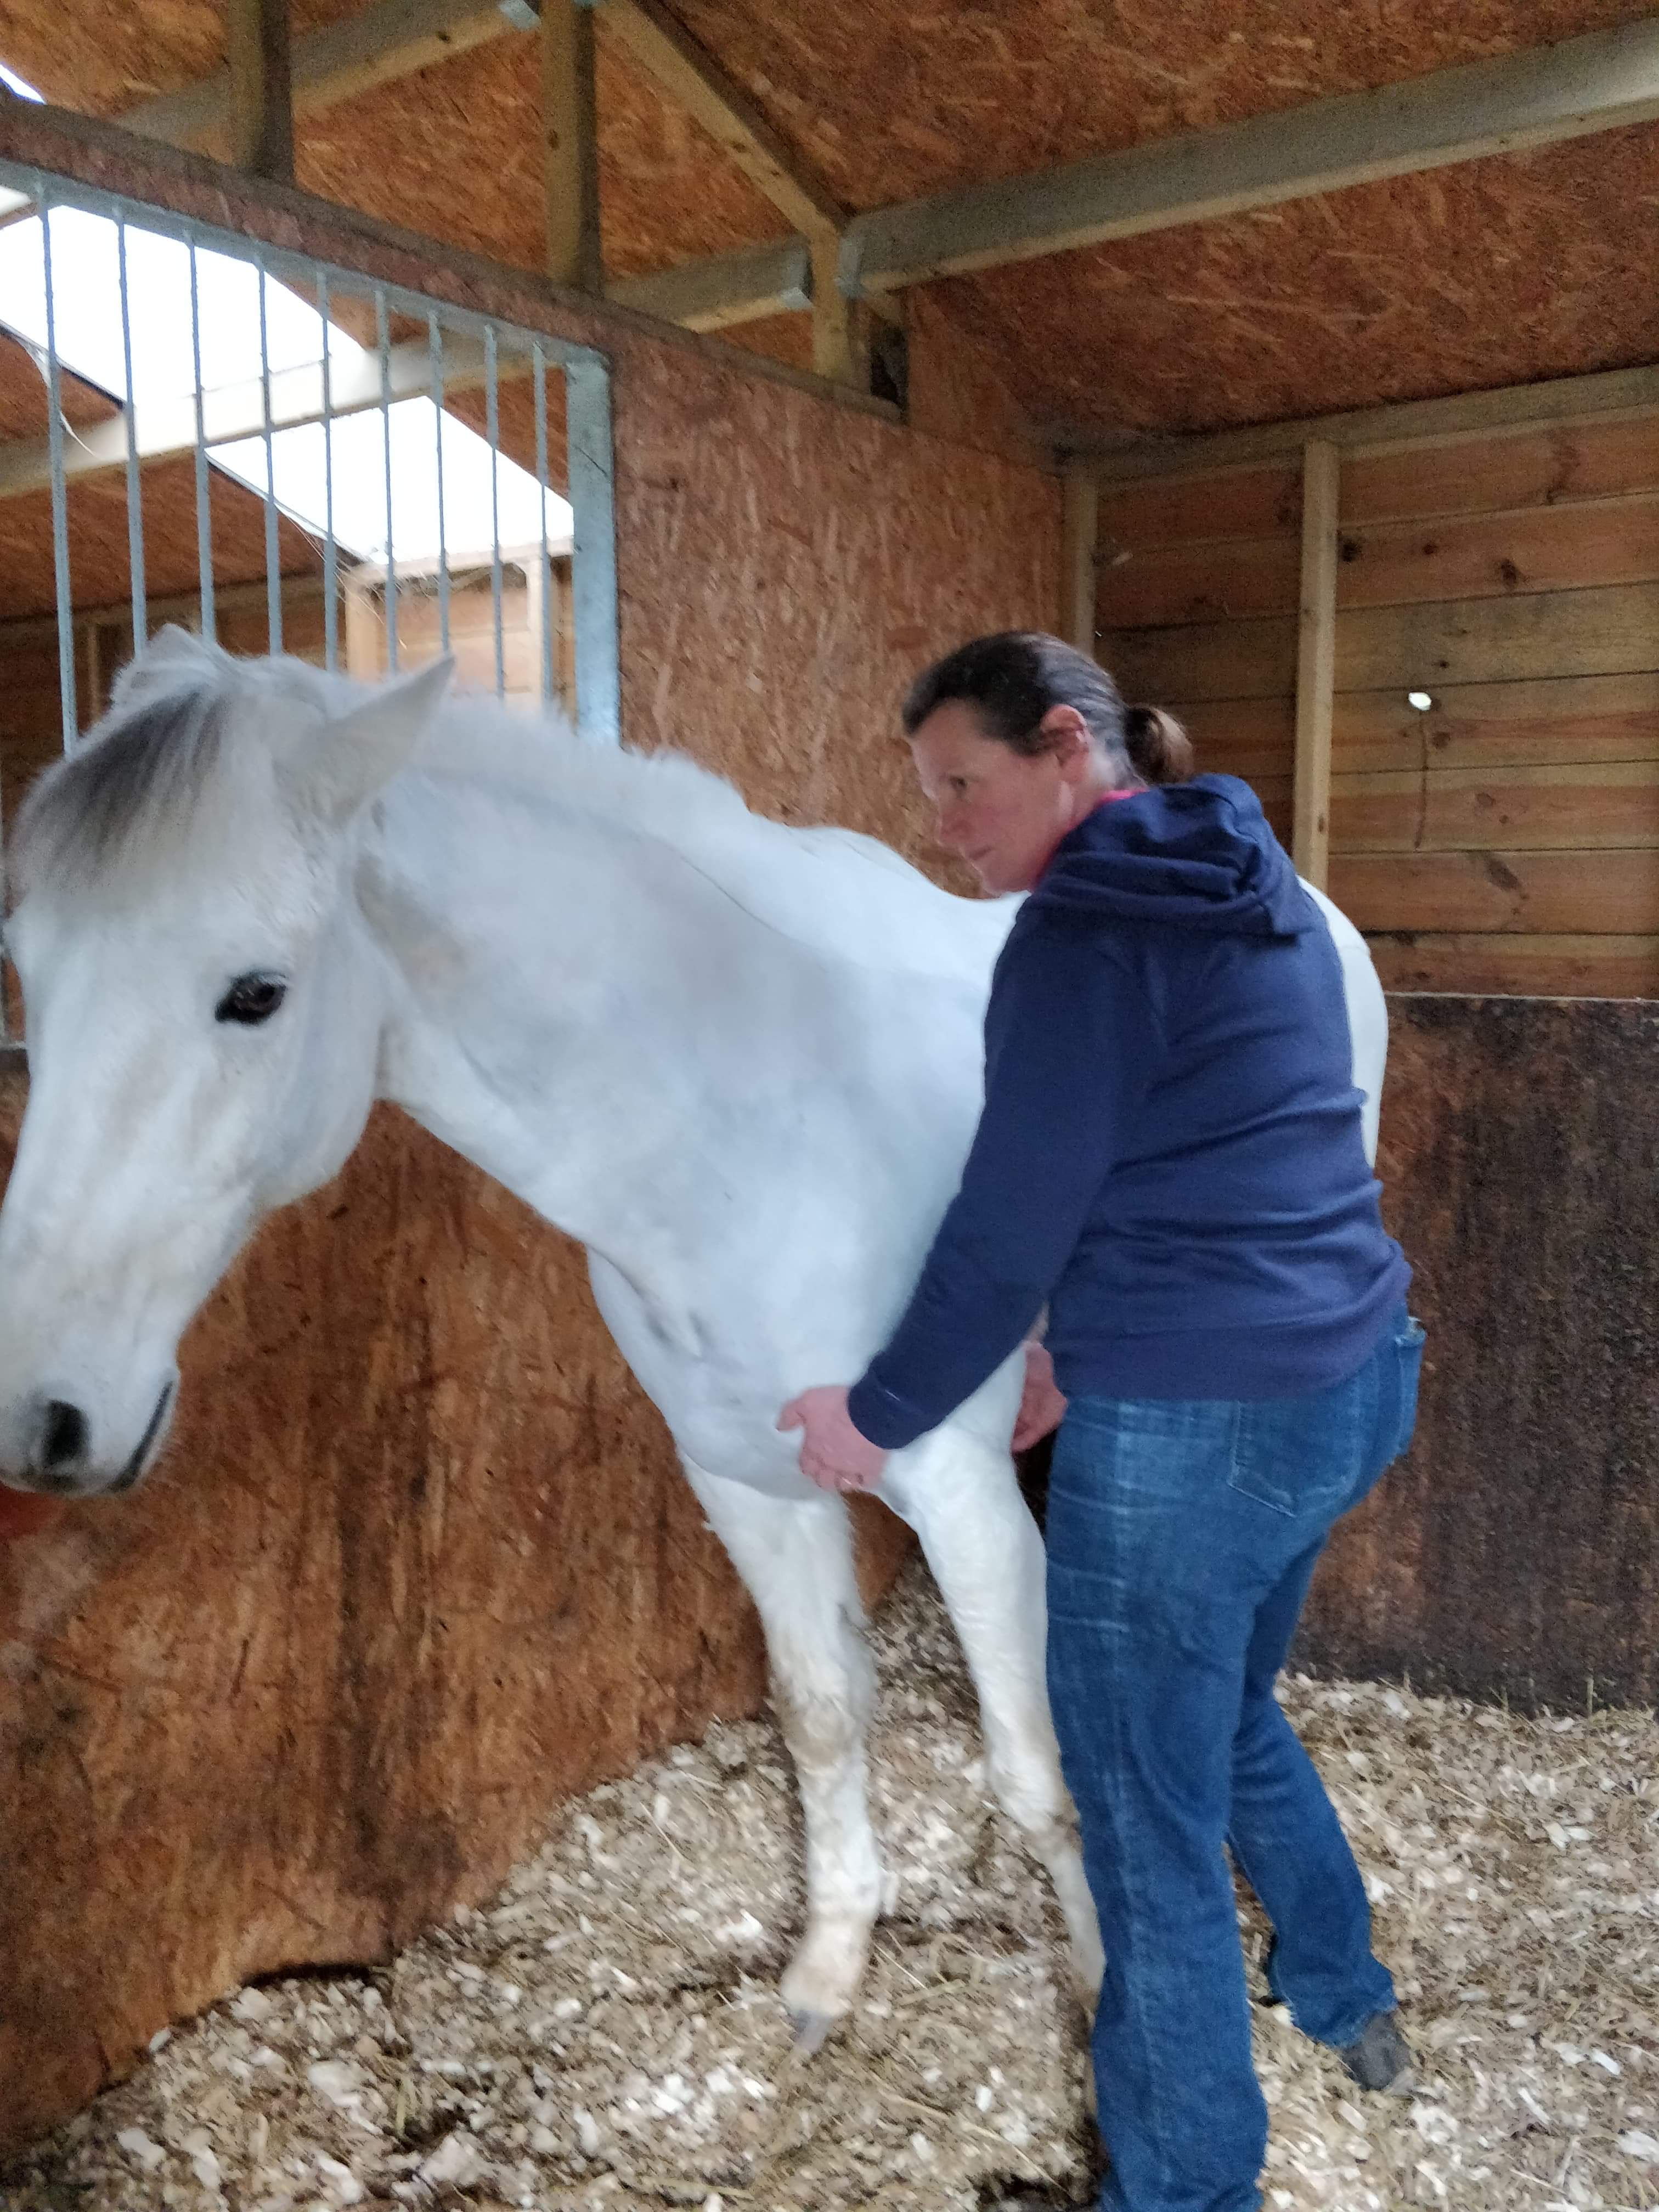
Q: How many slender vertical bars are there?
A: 9